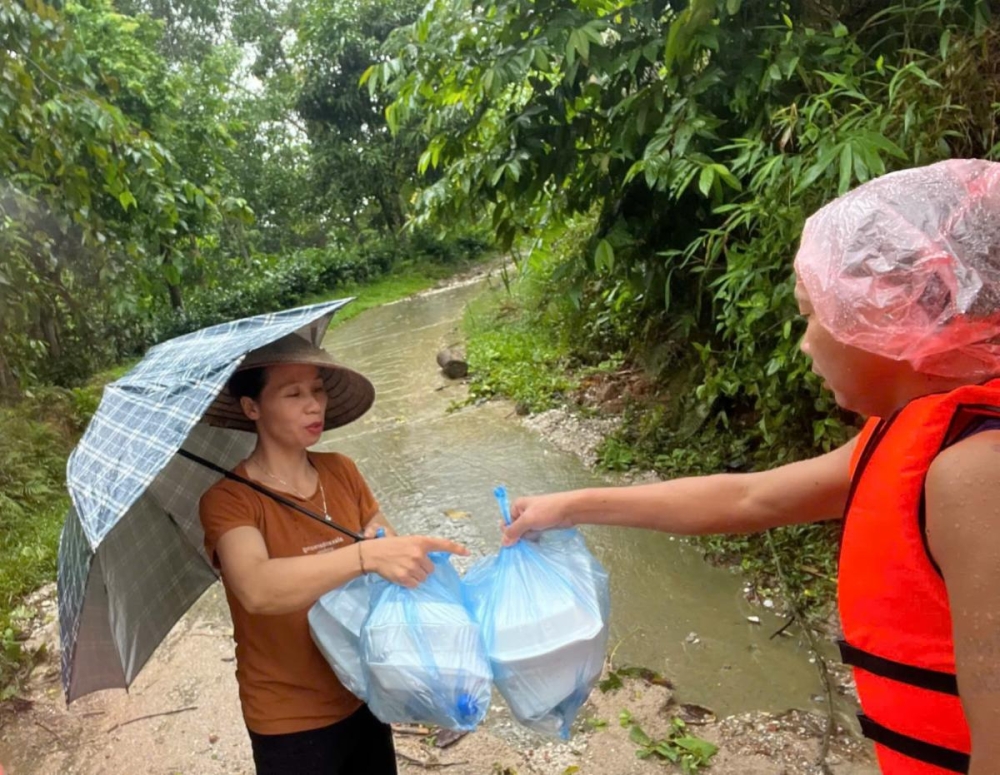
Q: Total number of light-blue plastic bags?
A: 3